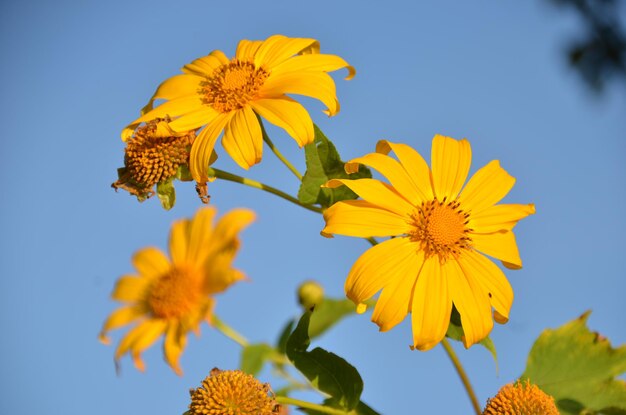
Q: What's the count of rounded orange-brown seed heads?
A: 3